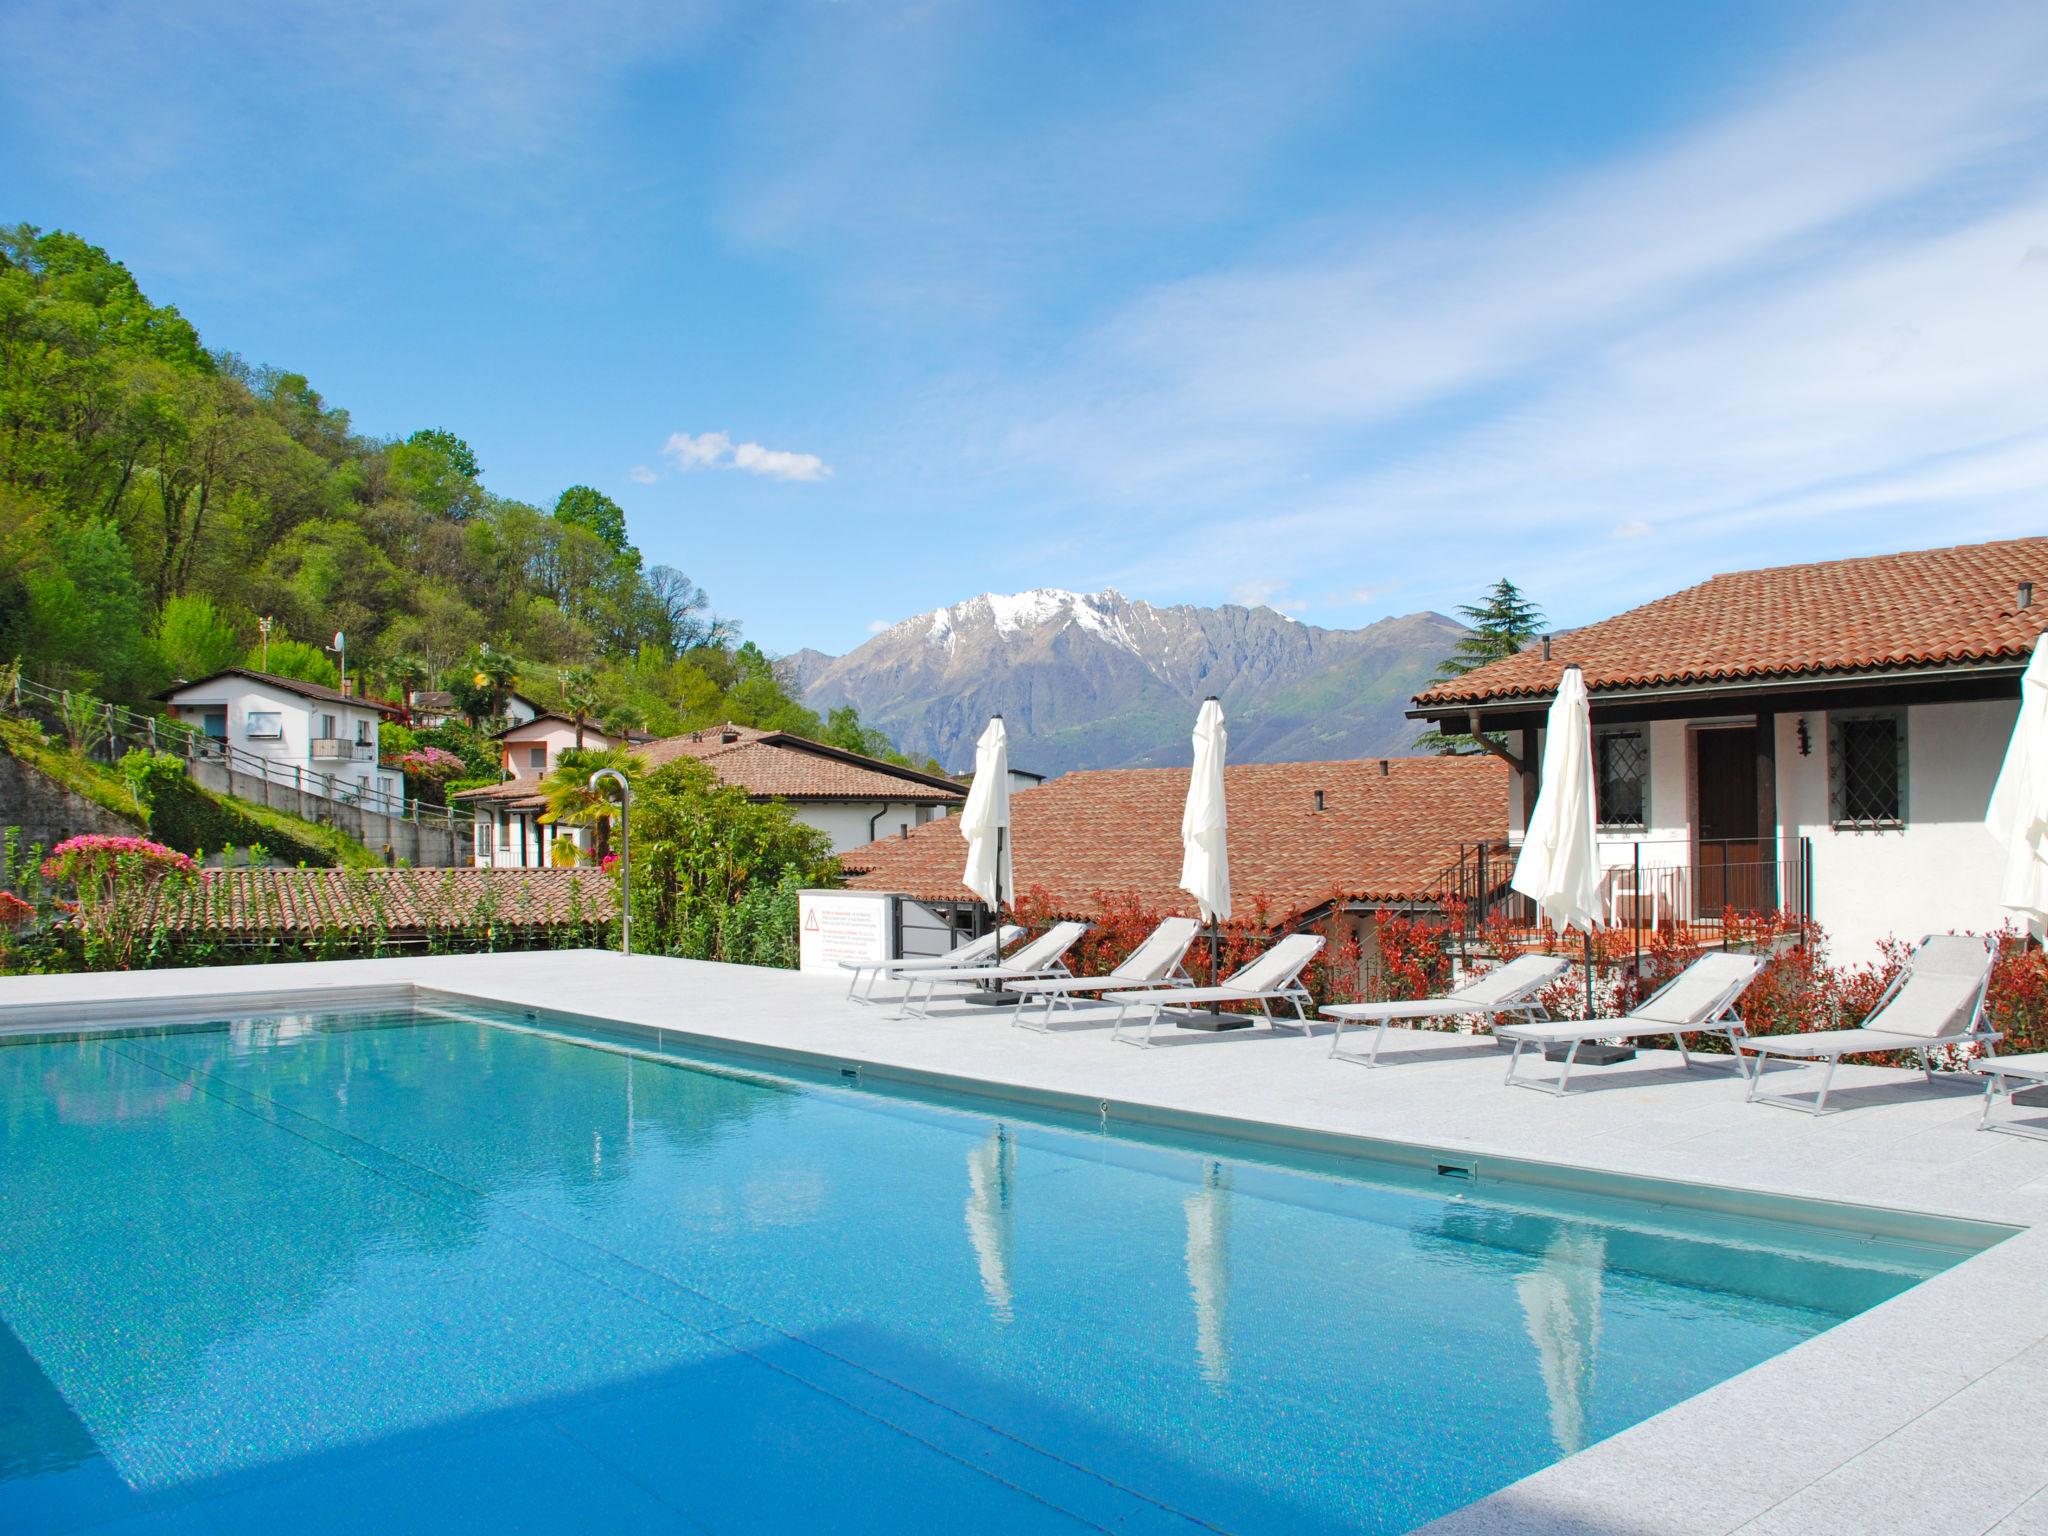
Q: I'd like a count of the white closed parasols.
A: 4